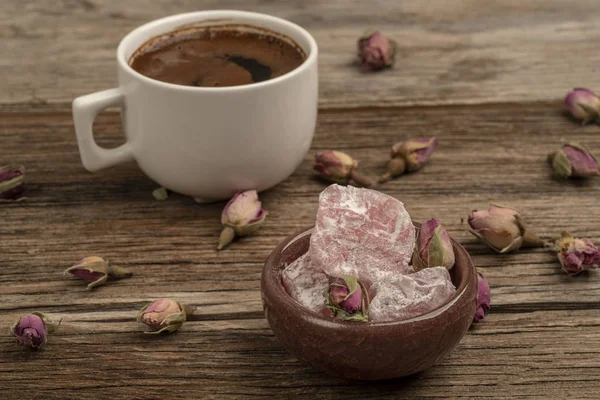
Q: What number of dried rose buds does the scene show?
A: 15